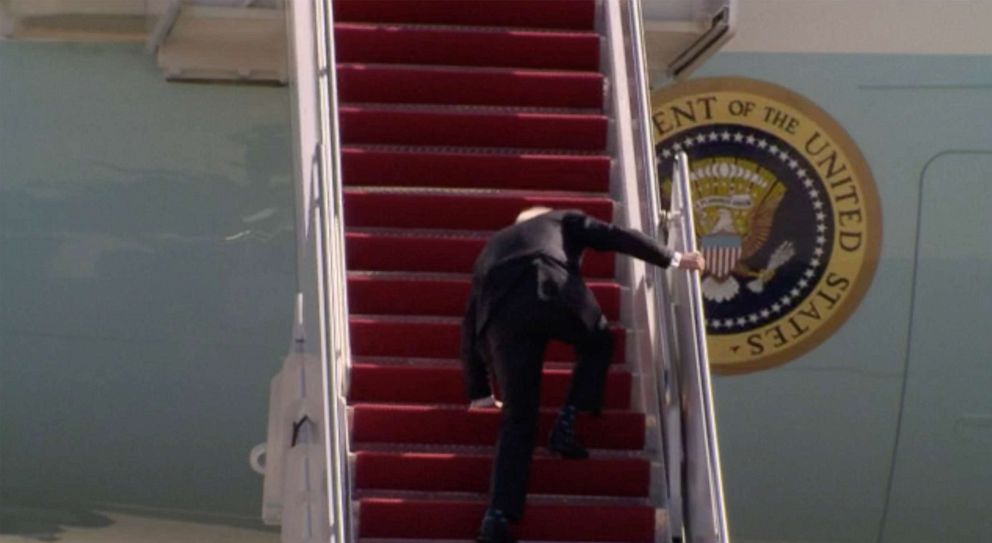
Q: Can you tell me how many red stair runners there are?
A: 13